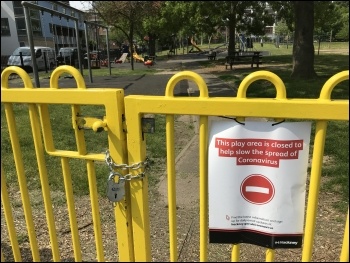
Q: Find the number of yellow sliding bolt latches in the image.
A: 1